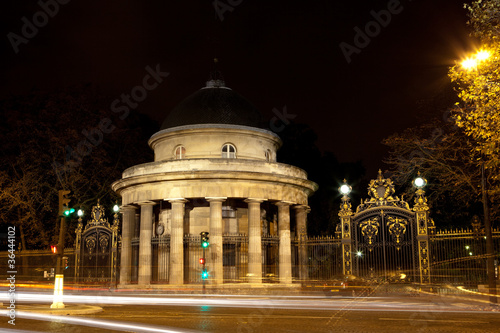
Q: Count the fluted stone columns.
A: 7